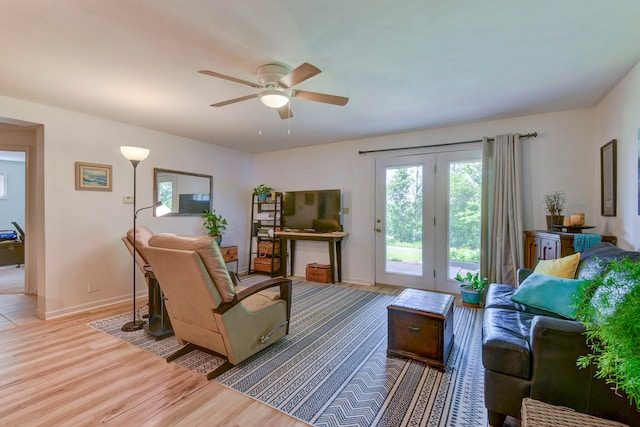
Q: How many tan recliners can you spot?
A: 2